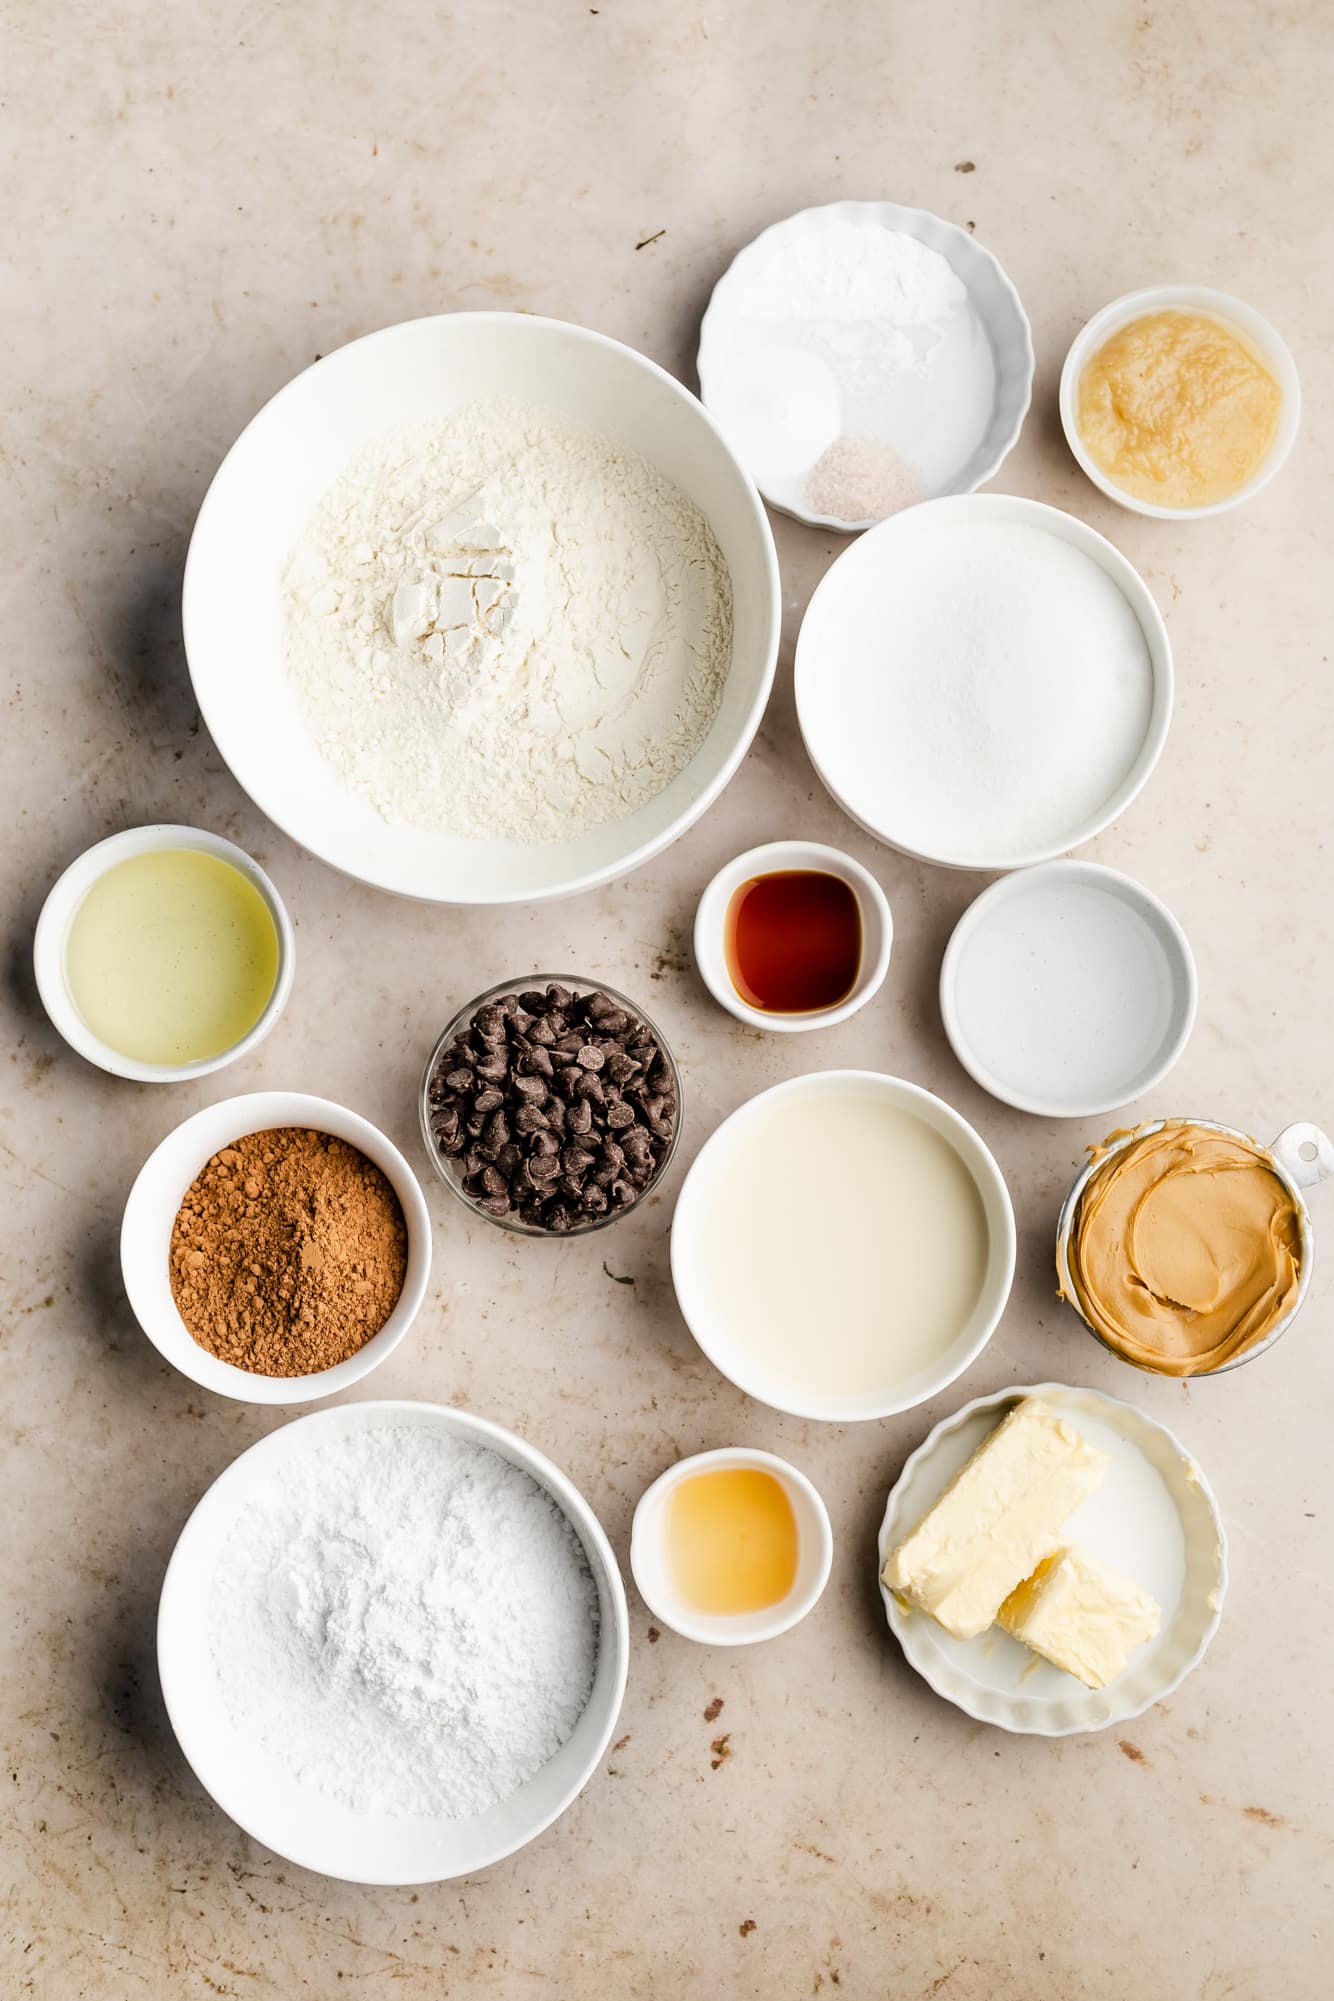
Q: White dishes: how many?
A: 12